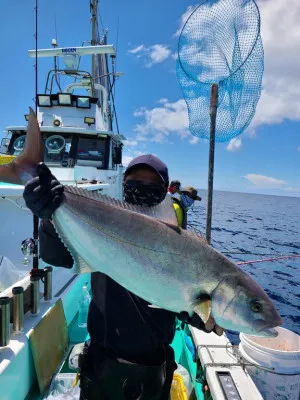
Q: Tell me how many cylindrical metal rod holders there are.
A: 4